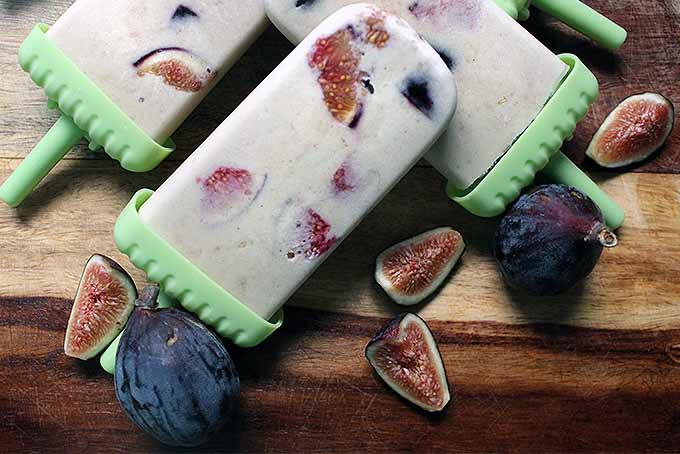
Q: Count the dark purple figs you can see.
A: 2